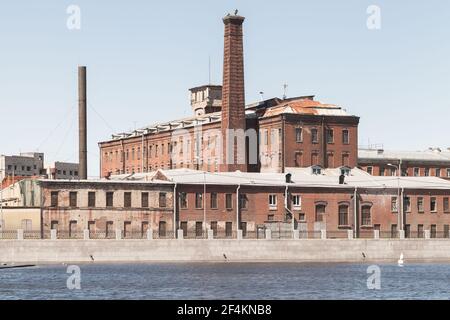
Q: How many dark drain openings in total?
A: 3